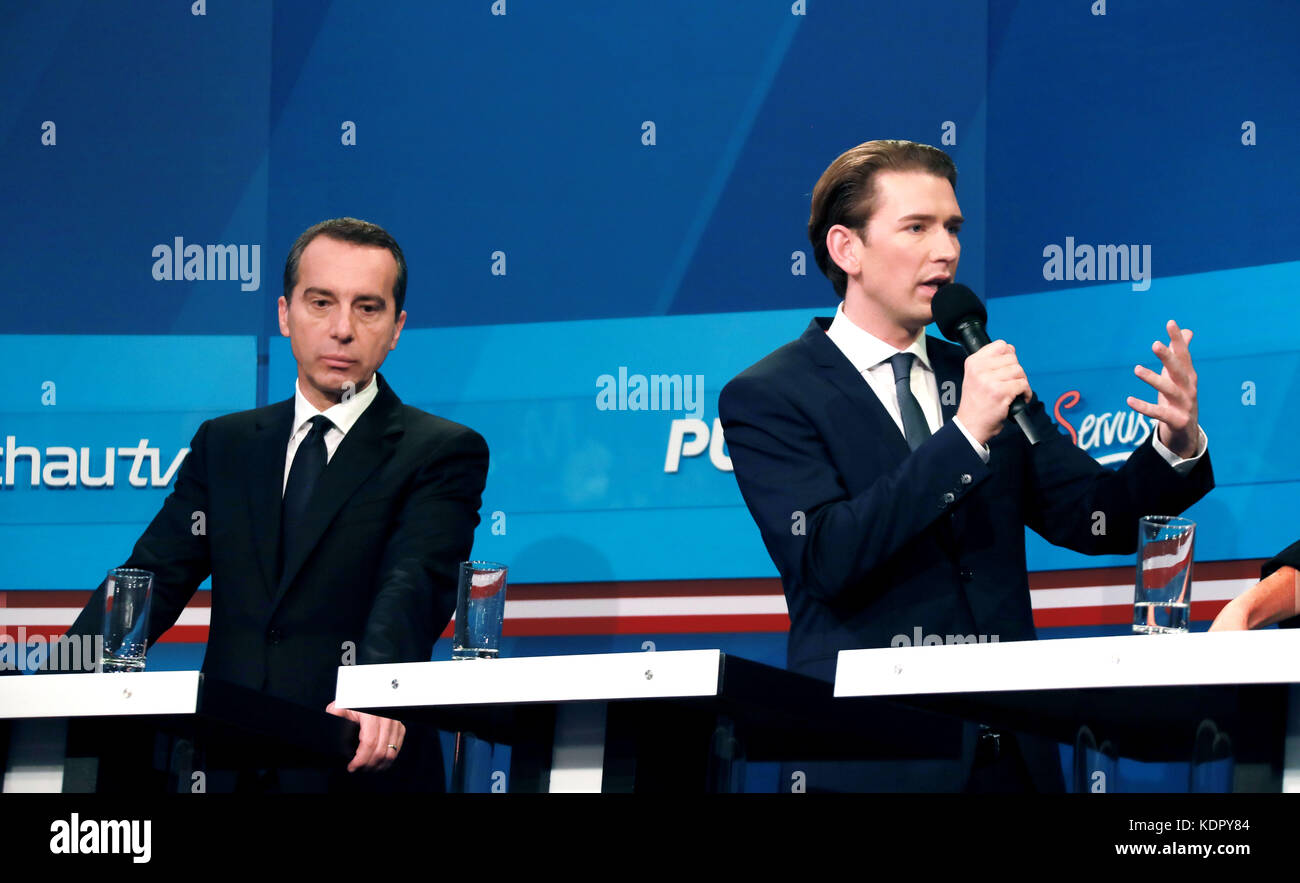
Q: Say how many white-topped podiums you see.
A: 3